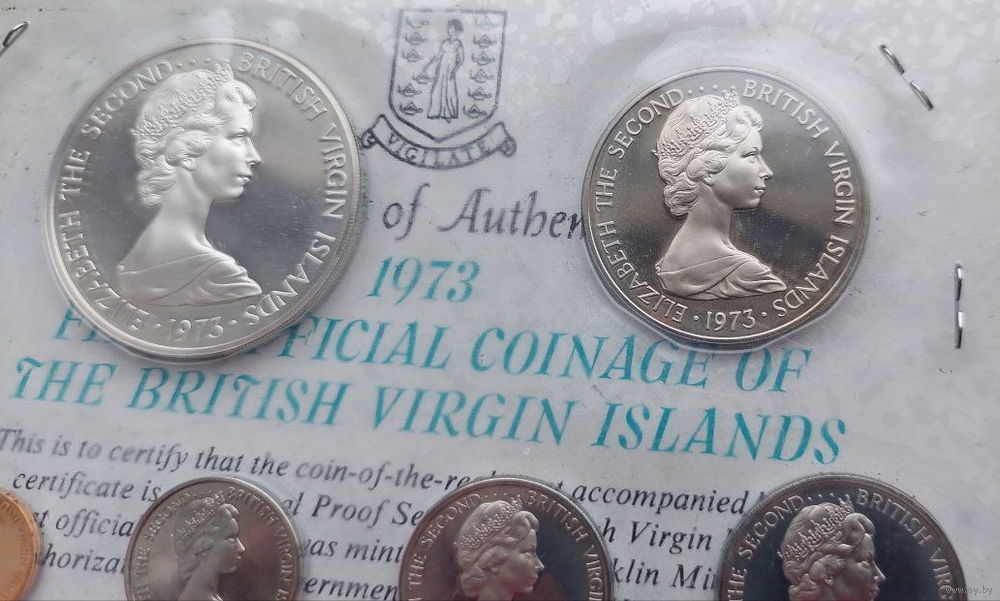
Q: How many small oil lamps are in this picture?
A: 12